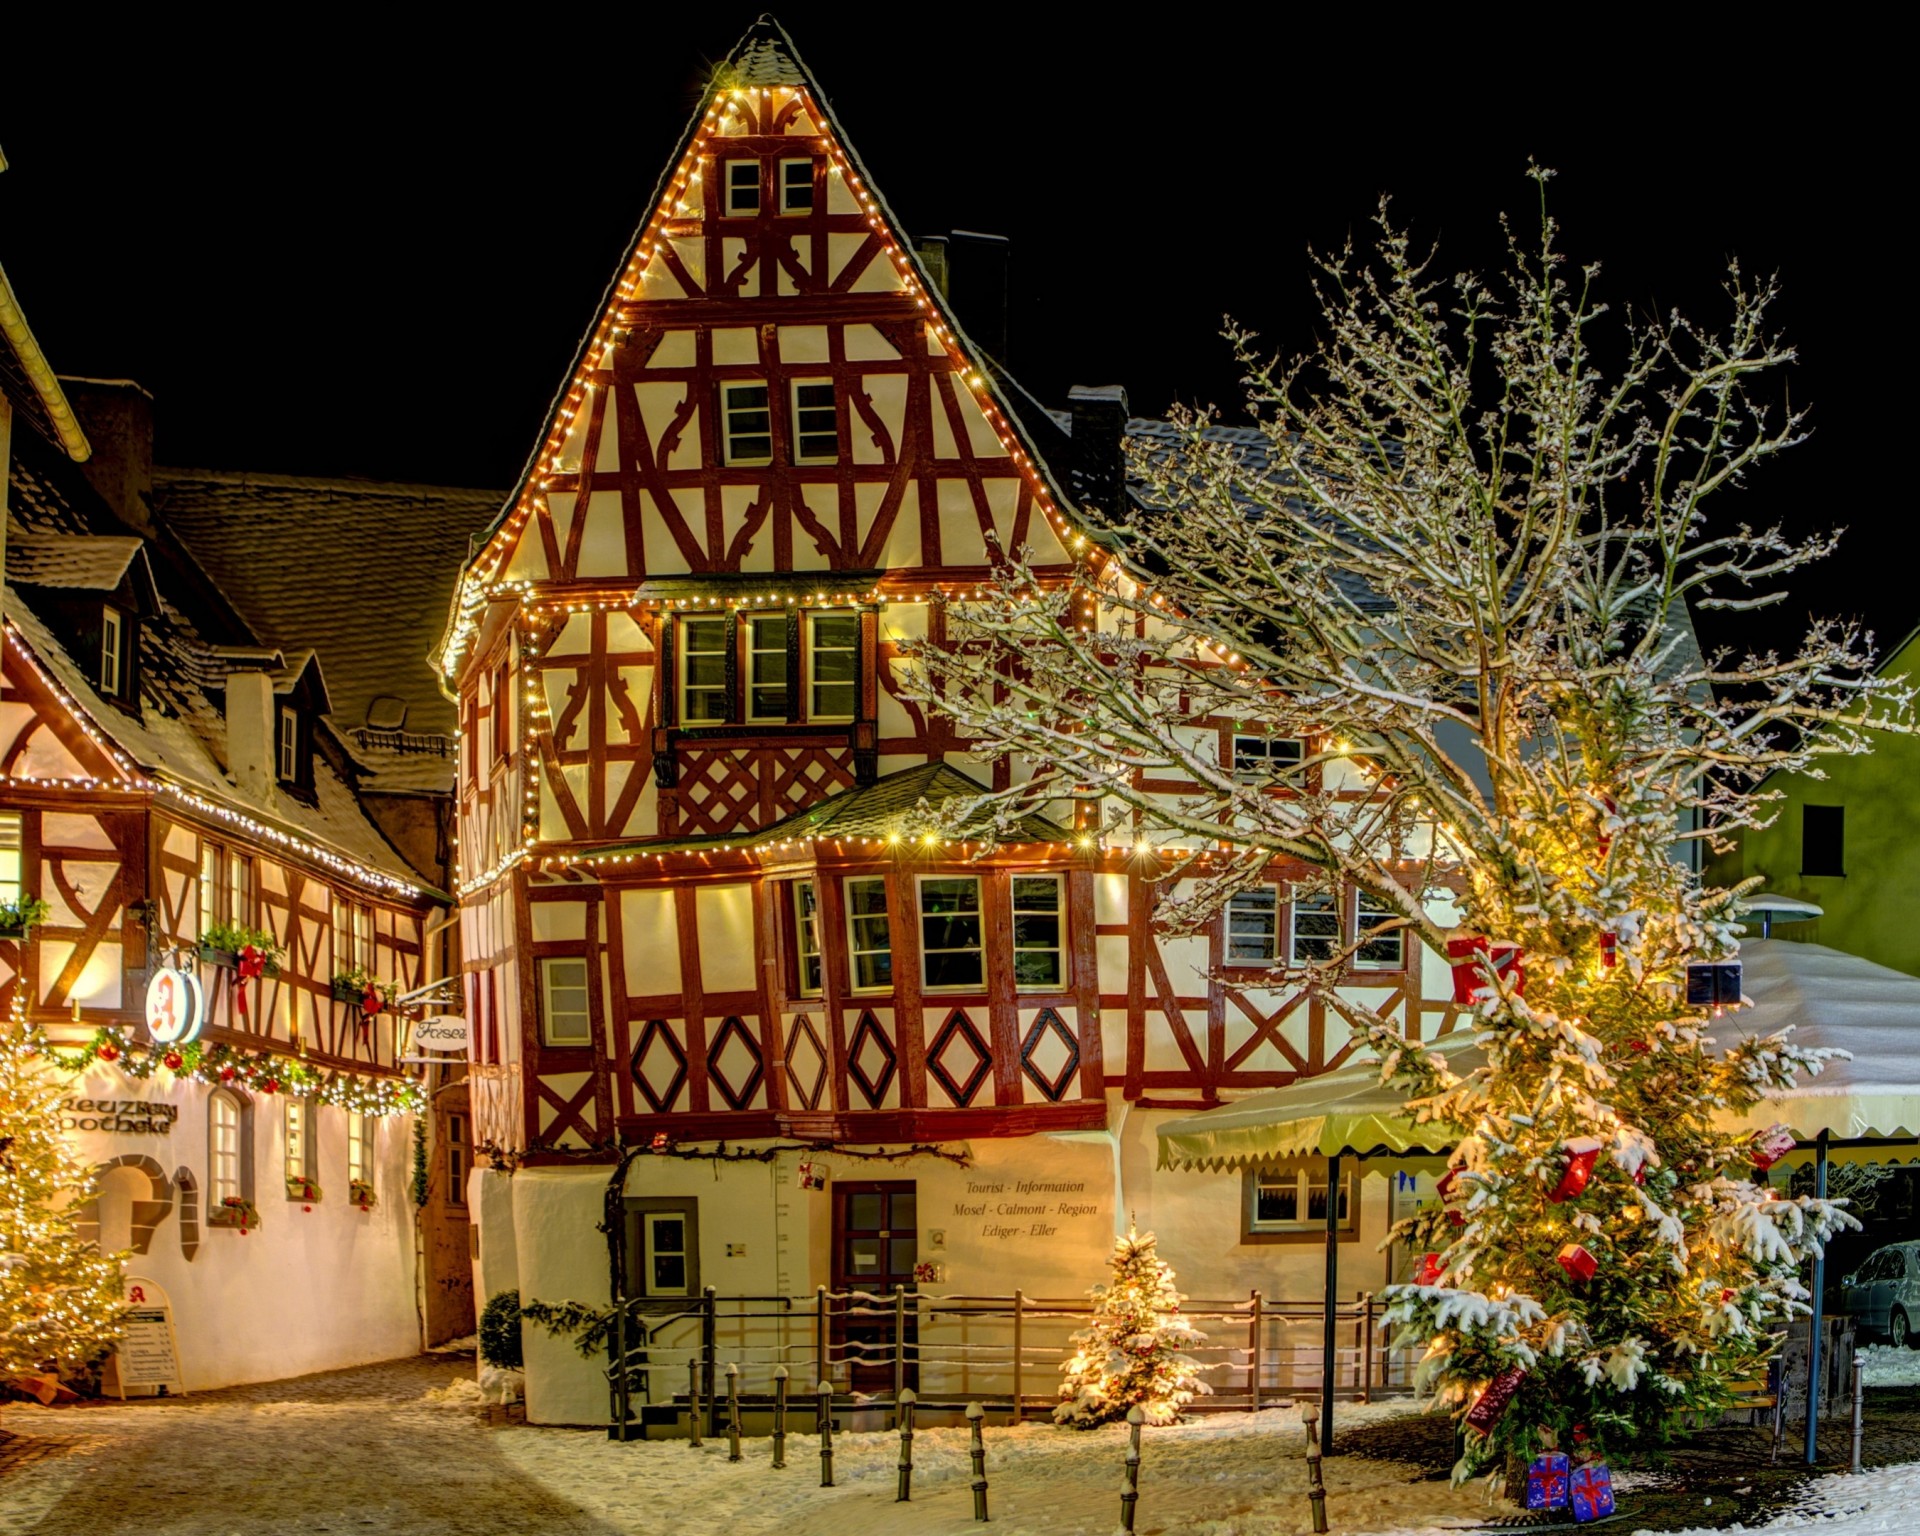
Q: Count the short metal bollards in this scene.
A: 9